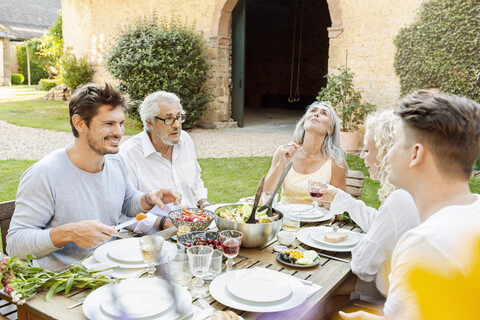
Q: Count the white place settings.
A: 5